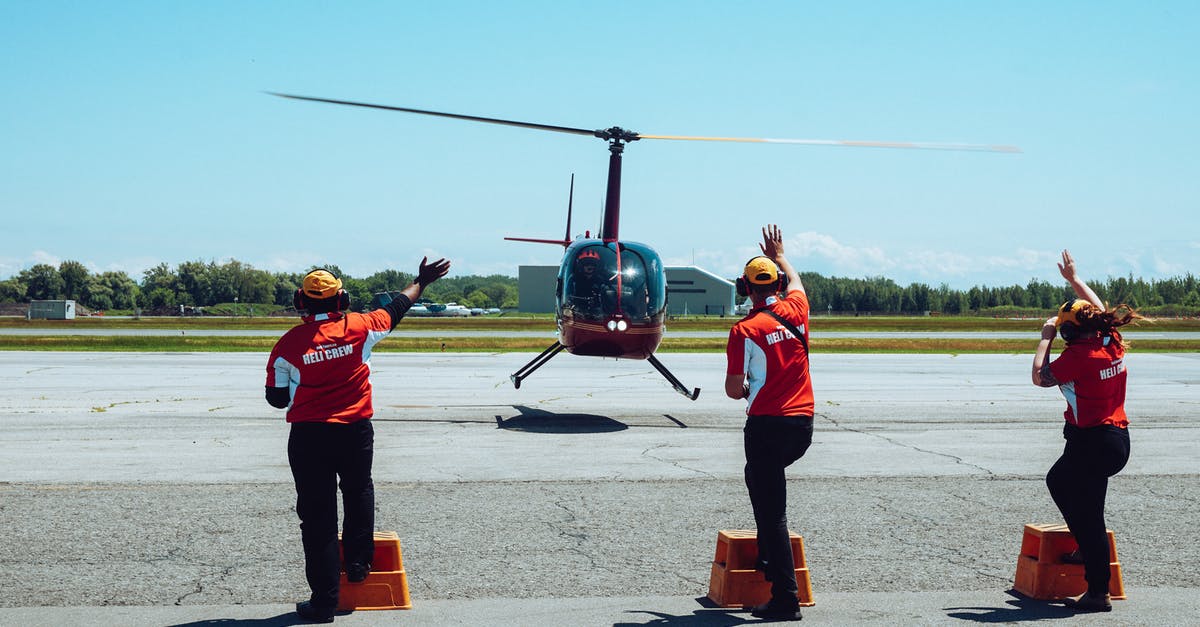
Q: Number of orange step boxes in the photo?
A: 3